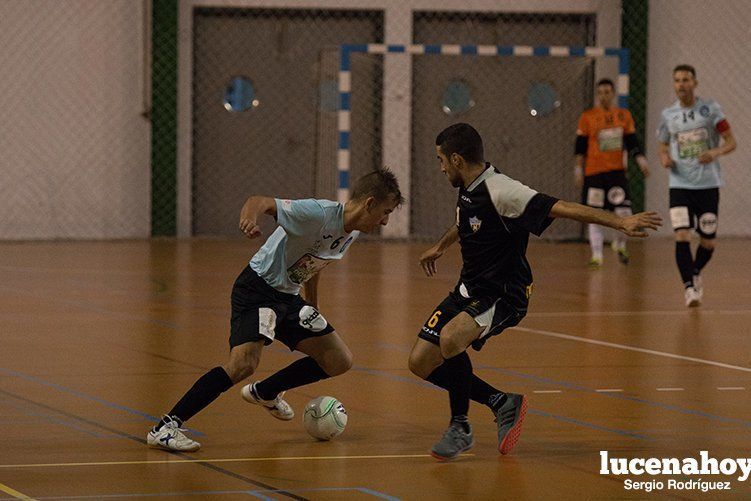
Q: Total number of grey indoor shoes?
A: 2